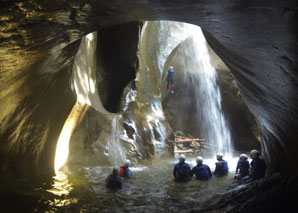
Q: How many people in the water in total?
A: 7